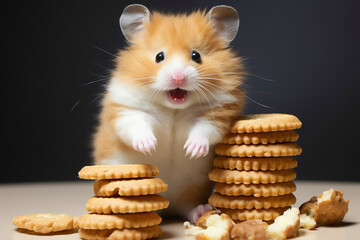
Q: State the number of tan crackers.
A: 14